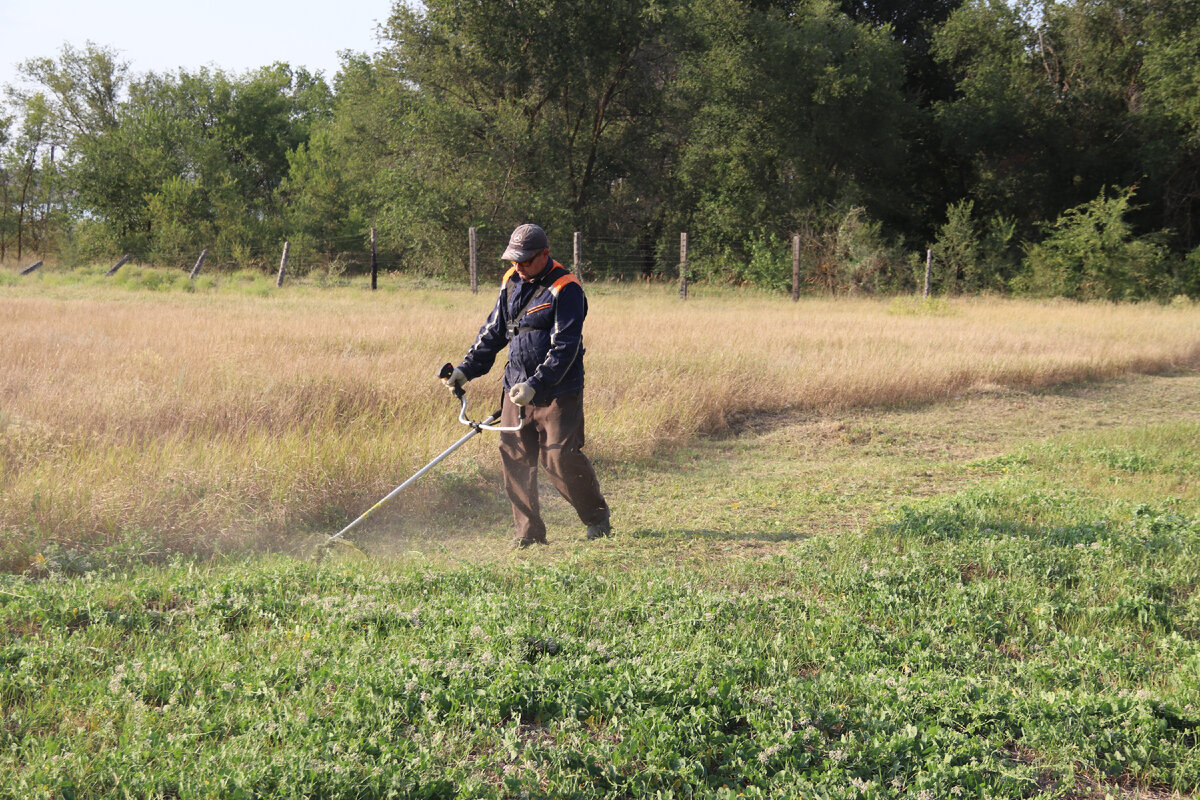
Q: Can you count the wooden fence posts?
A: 10